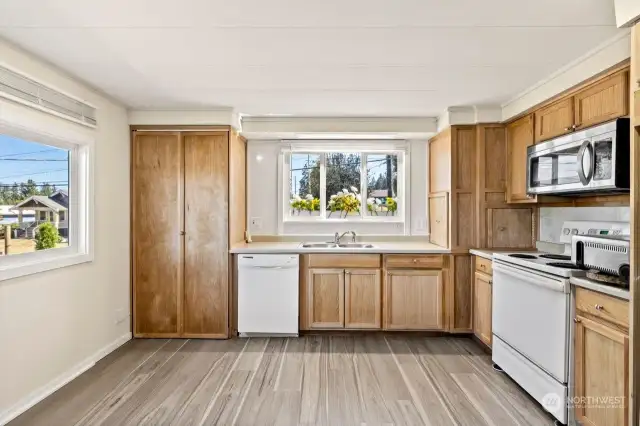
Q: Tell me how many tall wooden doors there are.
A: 2